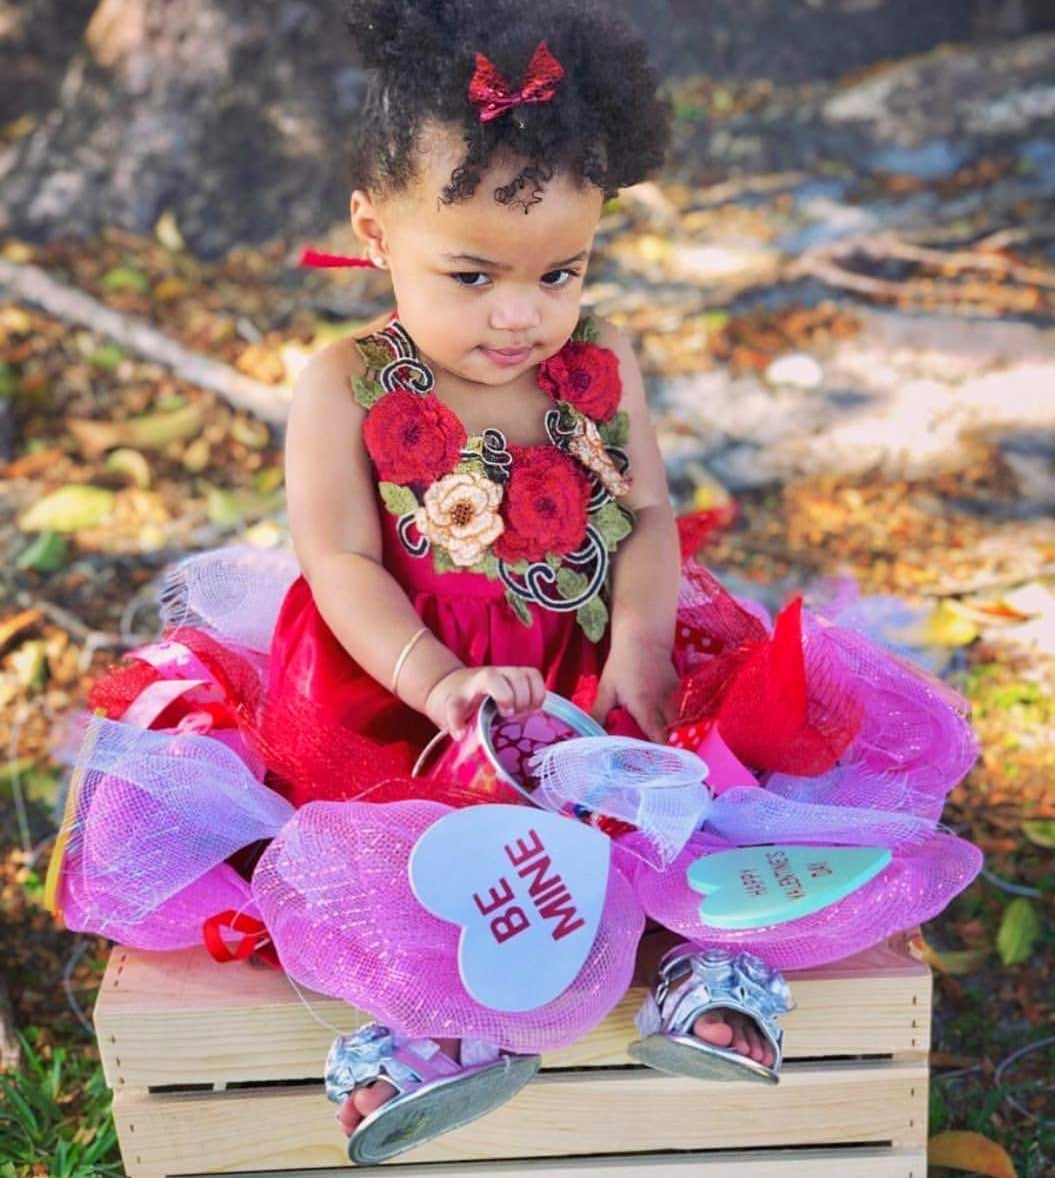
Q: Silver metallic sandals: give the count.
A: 2